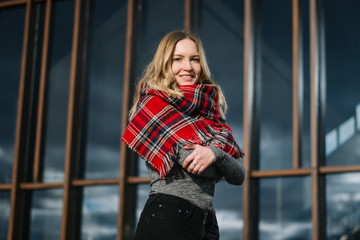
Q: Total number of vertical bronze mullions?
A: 8